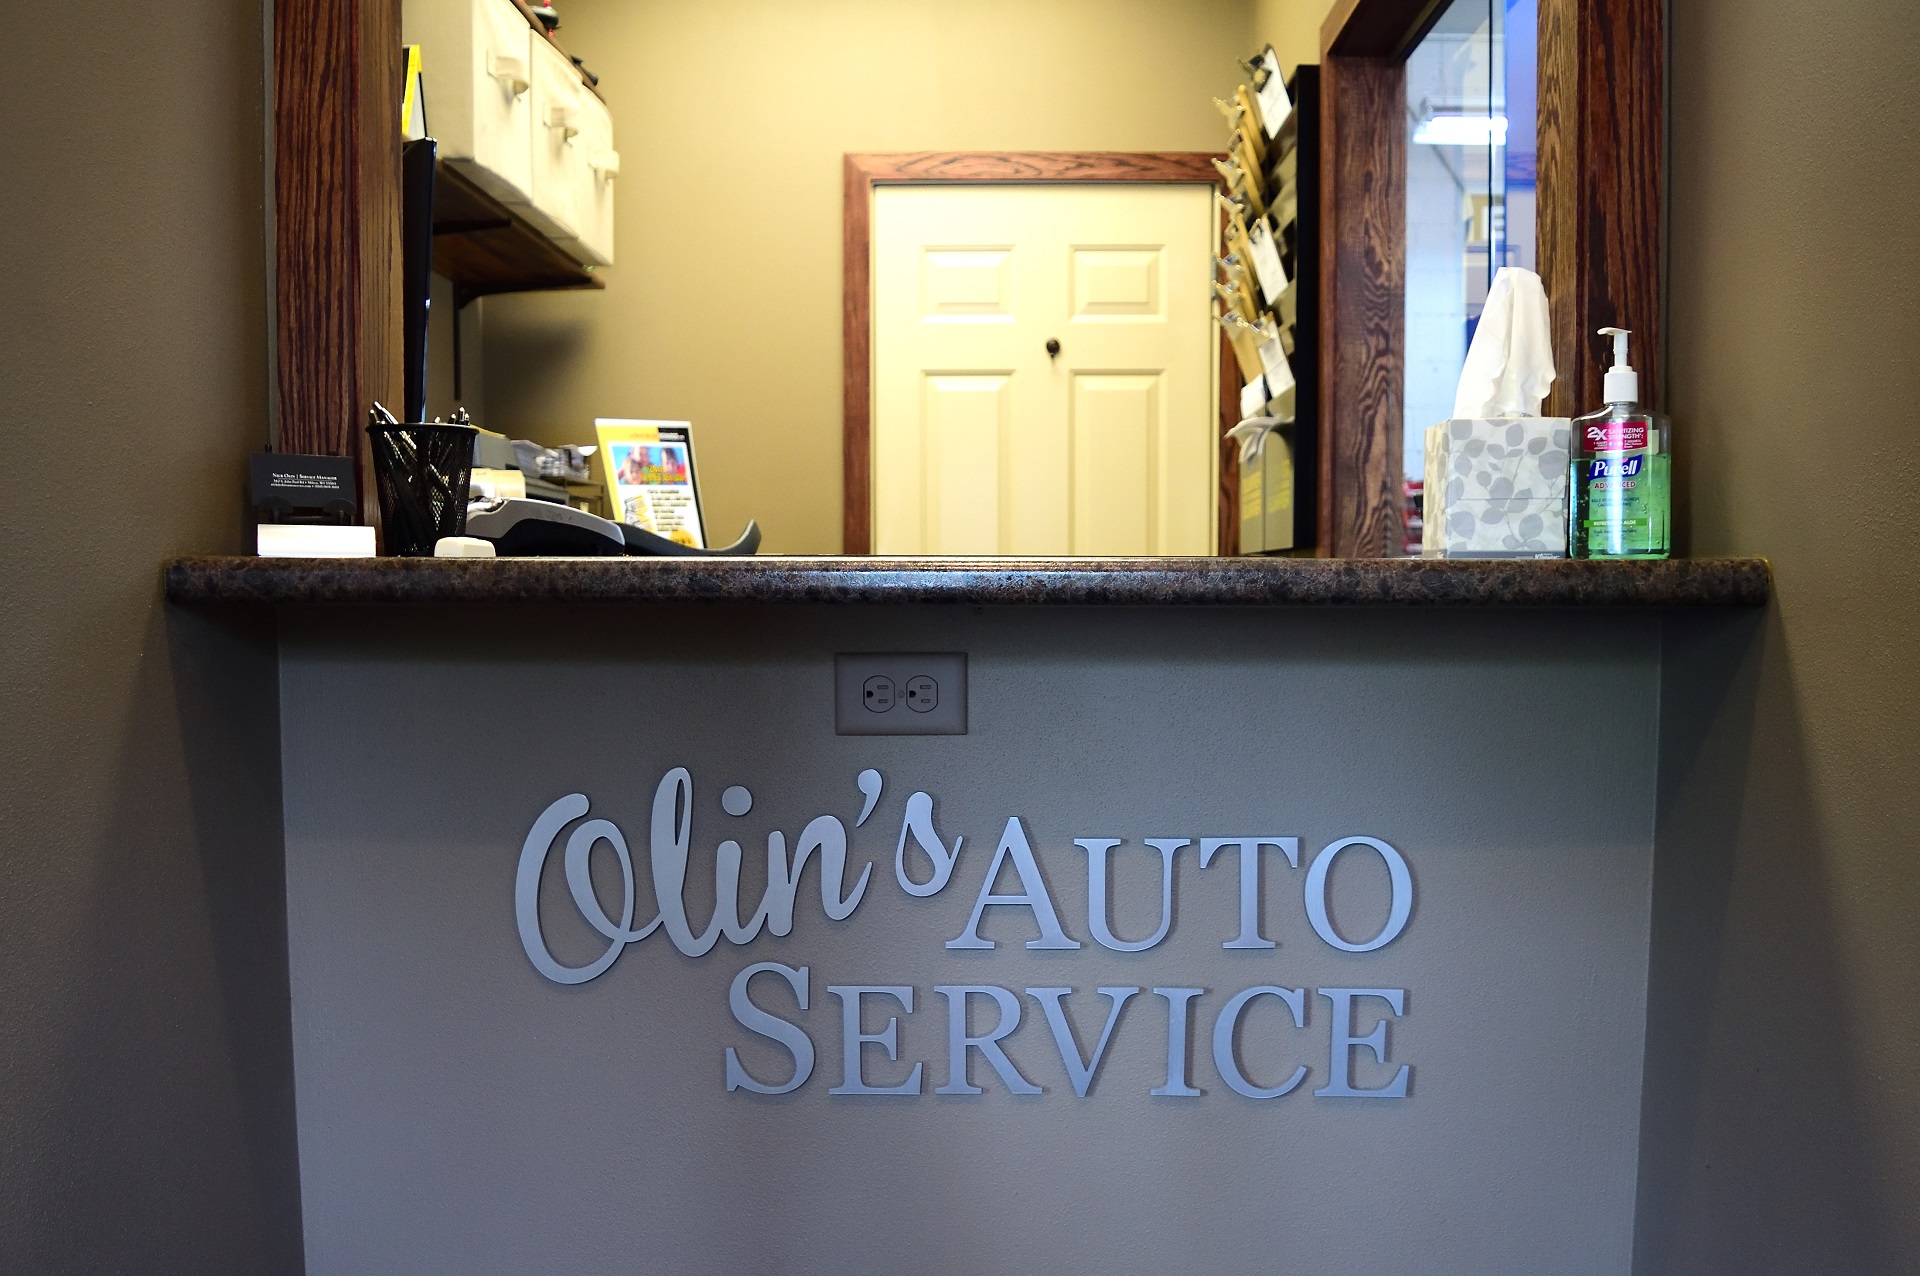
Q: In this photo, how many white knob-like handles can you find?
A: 3